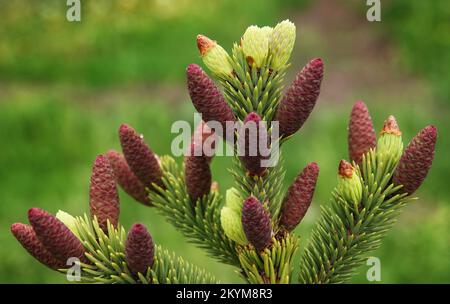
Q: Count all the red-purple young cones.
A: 15